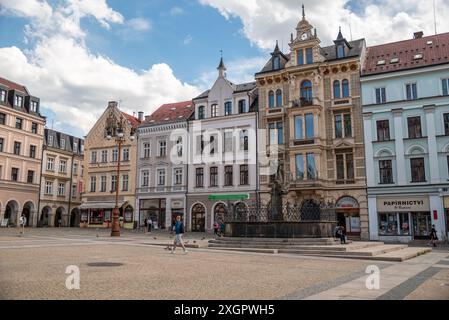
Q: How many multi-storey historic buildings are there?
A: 7